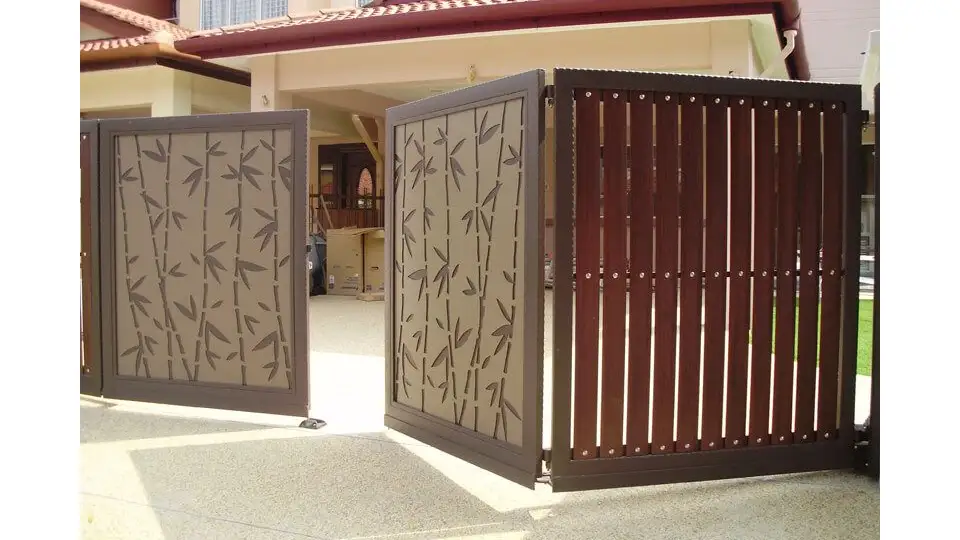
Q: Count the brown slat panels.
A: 11